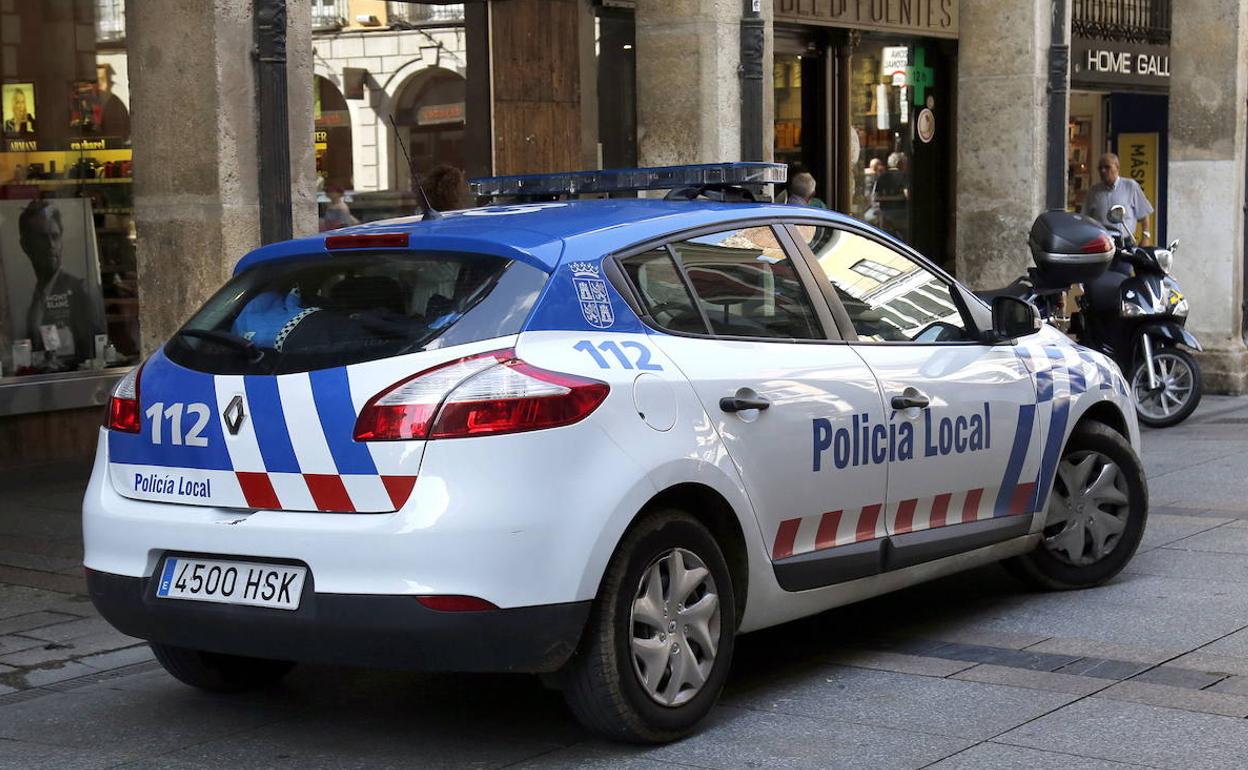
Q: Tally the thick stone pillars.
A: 4